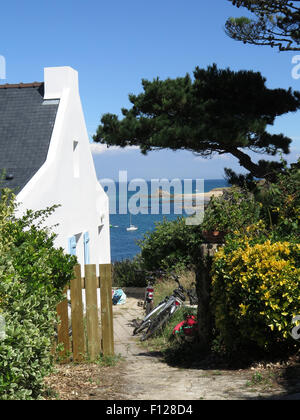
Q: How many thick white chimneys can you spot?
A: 1